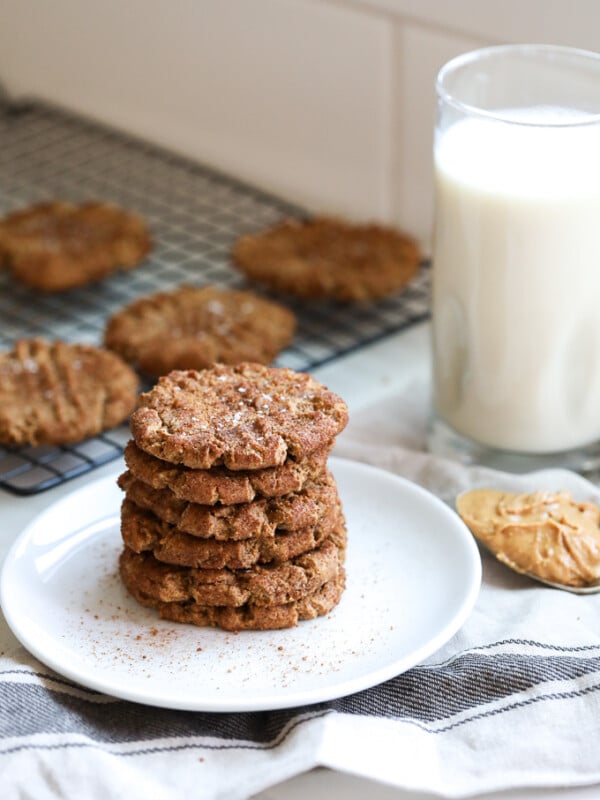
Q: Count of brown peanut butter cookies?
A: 10